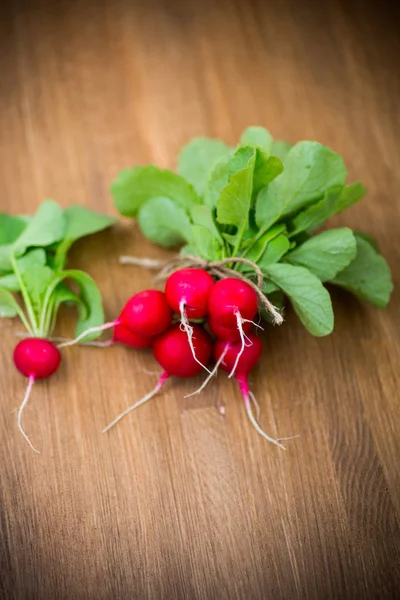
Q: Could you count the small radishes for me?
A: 8